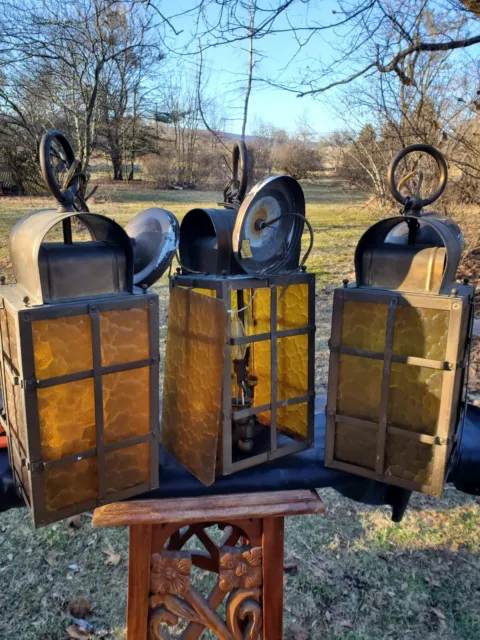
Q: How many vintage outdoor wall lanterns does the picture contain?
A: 3